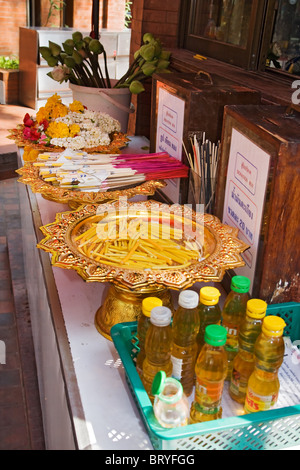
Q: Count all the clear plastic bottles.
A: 9